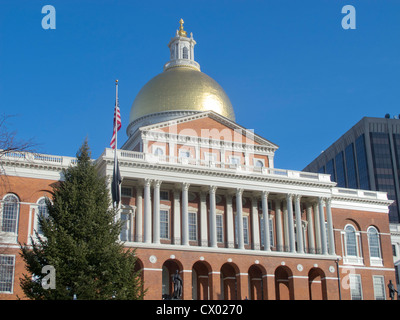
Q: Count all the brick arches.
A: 7